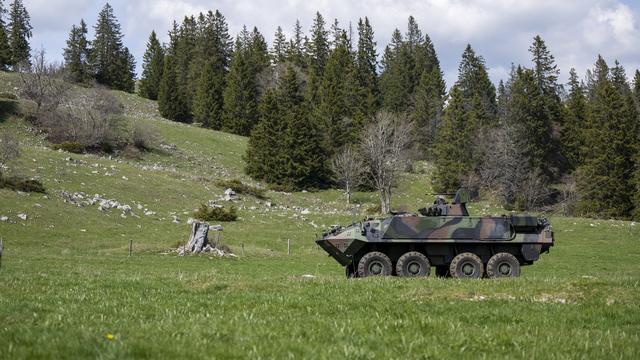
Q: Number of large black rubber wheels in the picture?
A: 4